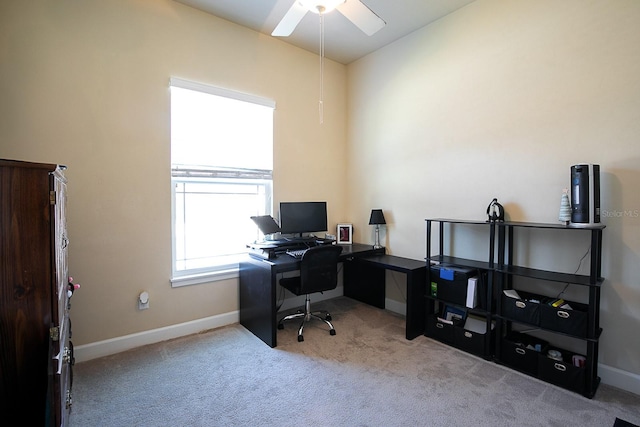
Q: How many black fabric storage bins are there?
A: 6